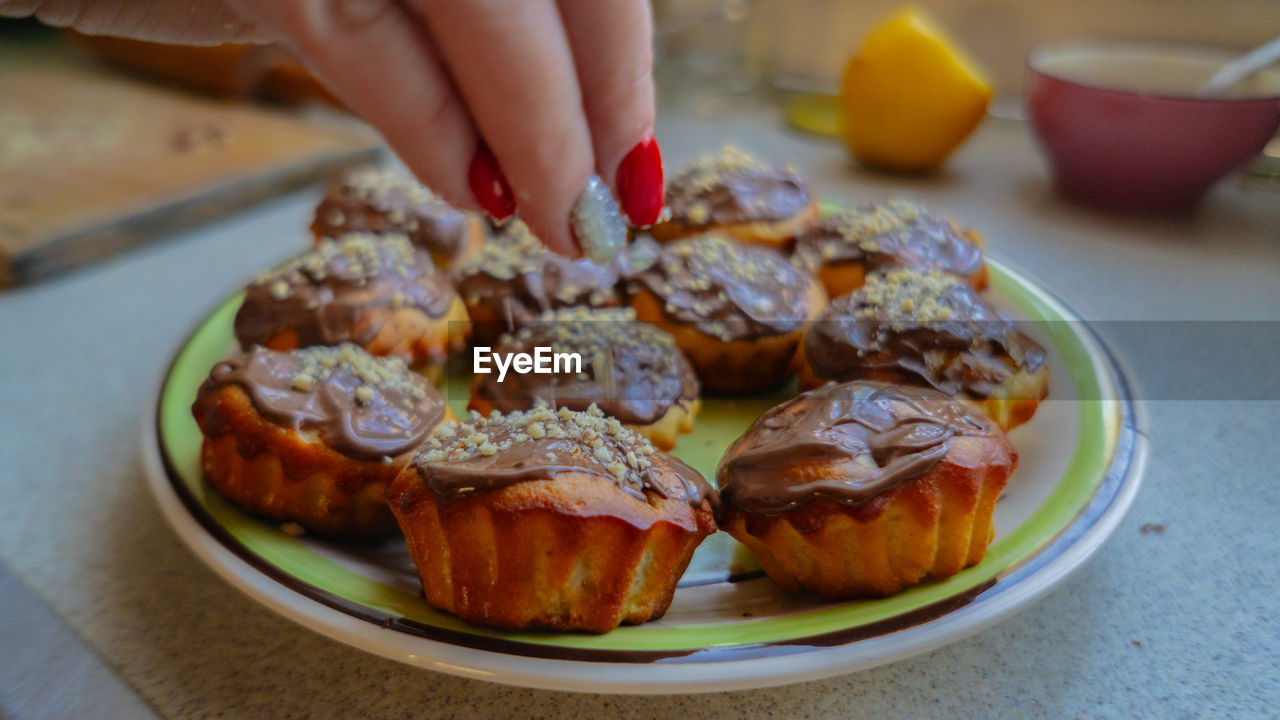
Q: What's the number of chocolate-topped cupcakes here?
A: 11